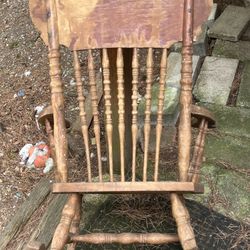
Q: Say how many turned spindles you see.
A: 7